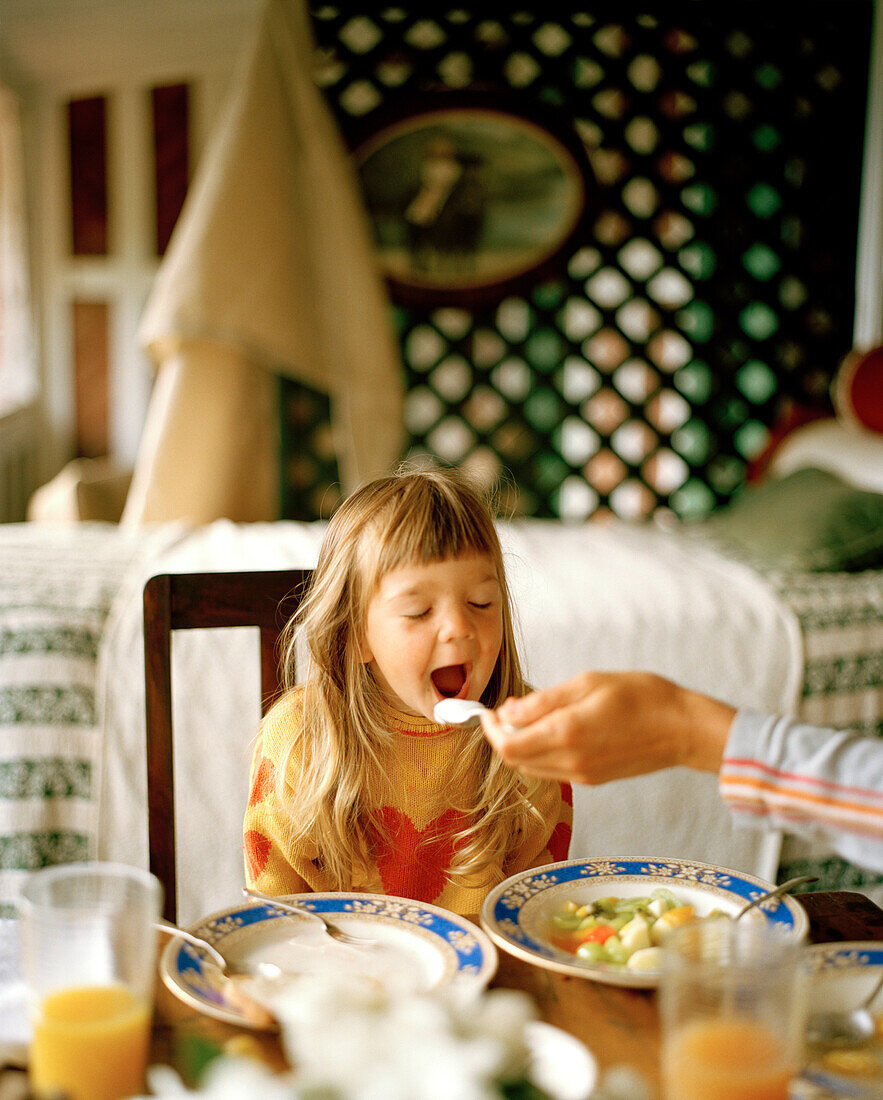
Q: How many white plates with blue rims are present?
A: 3